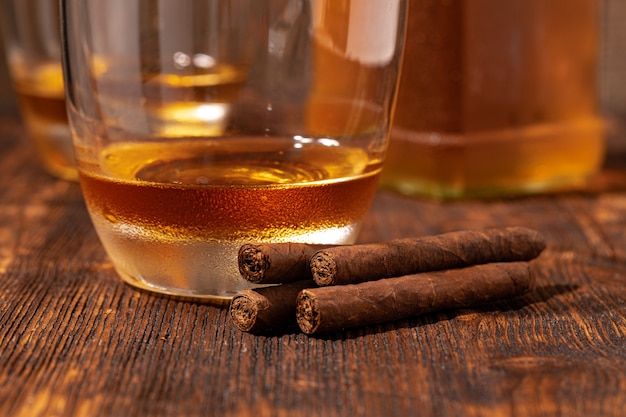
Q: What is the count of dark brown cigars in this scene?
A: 4